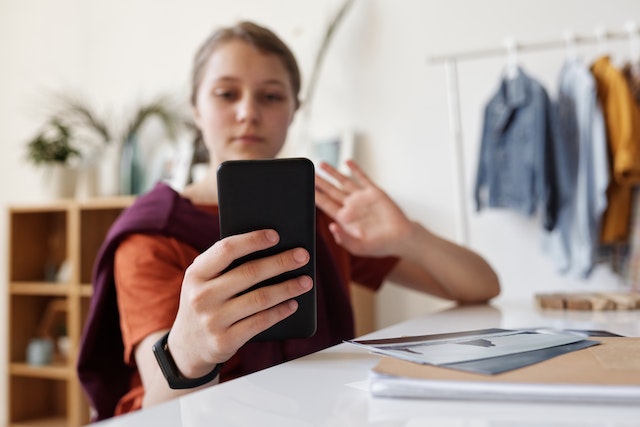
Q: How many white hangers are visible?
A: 4